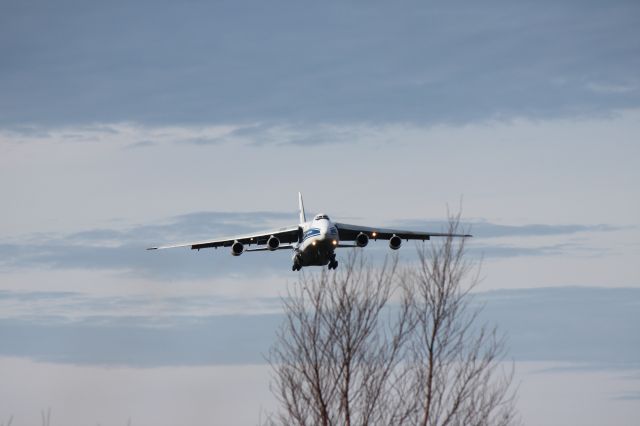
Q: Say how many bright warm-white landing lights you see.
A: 3